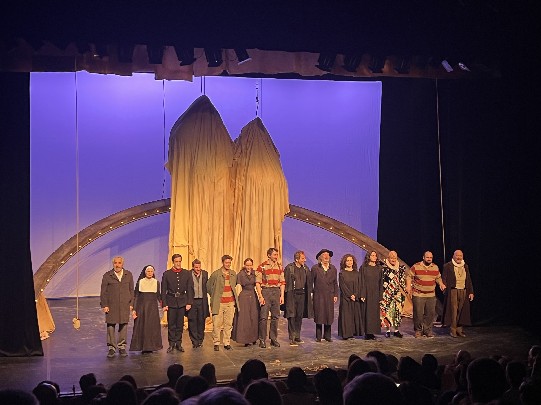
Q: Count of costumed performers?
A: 14